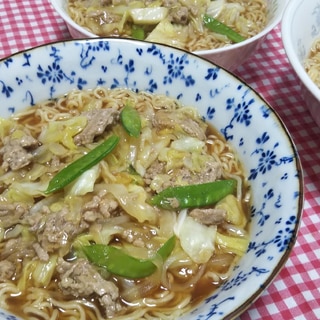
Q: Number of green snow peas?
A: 7